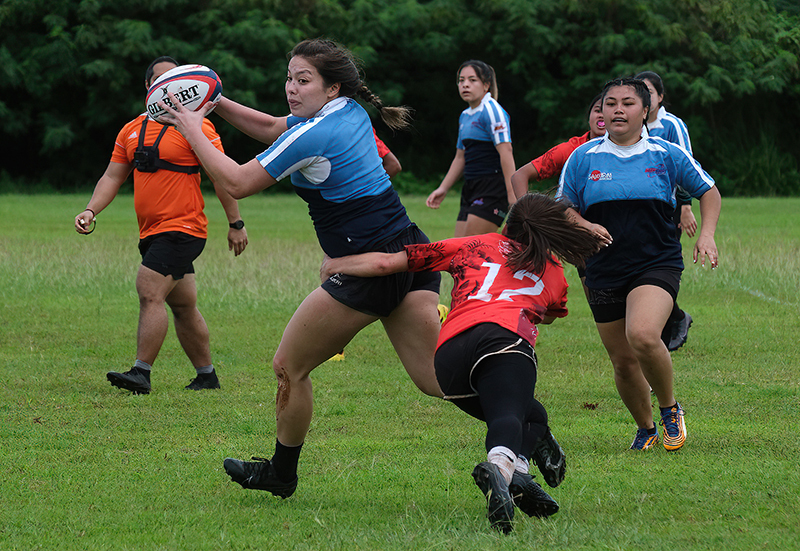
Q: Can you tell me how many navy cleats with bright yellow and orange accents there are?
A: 2